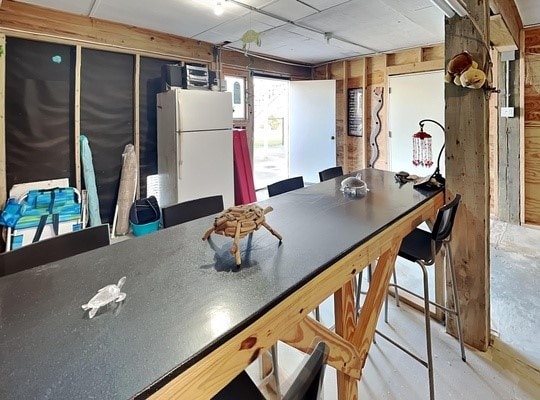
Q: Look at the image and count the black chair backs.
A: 6